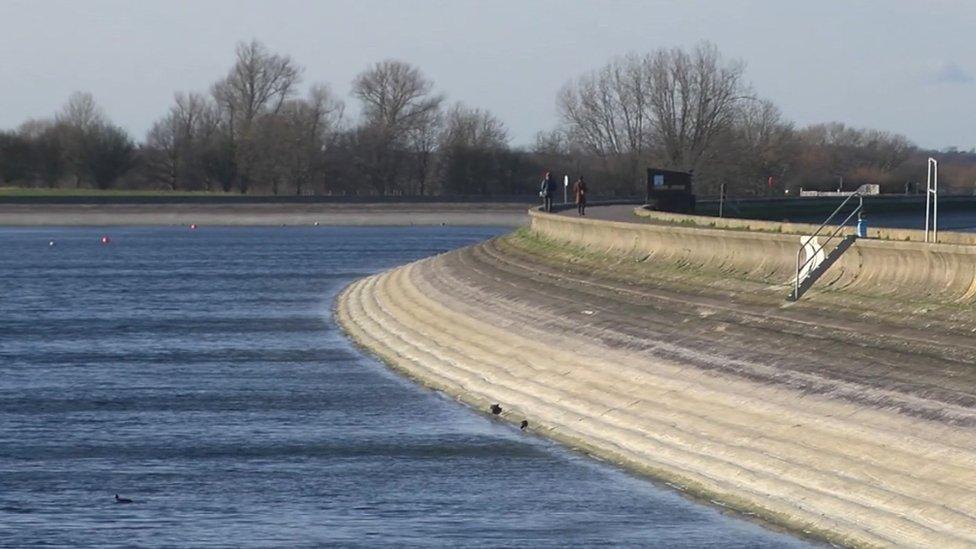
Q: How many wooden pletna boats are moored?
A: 0